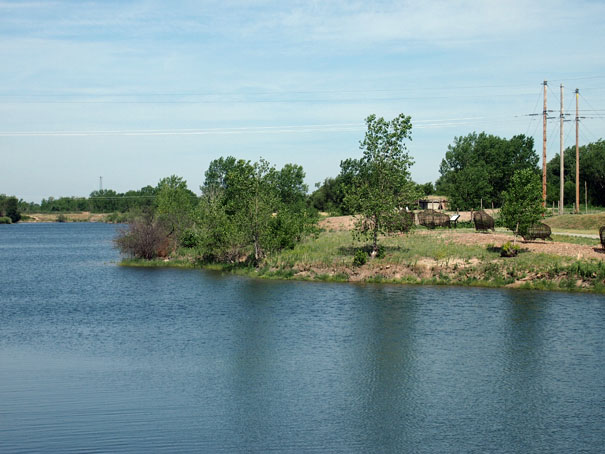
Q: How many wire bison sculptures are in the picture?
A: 5